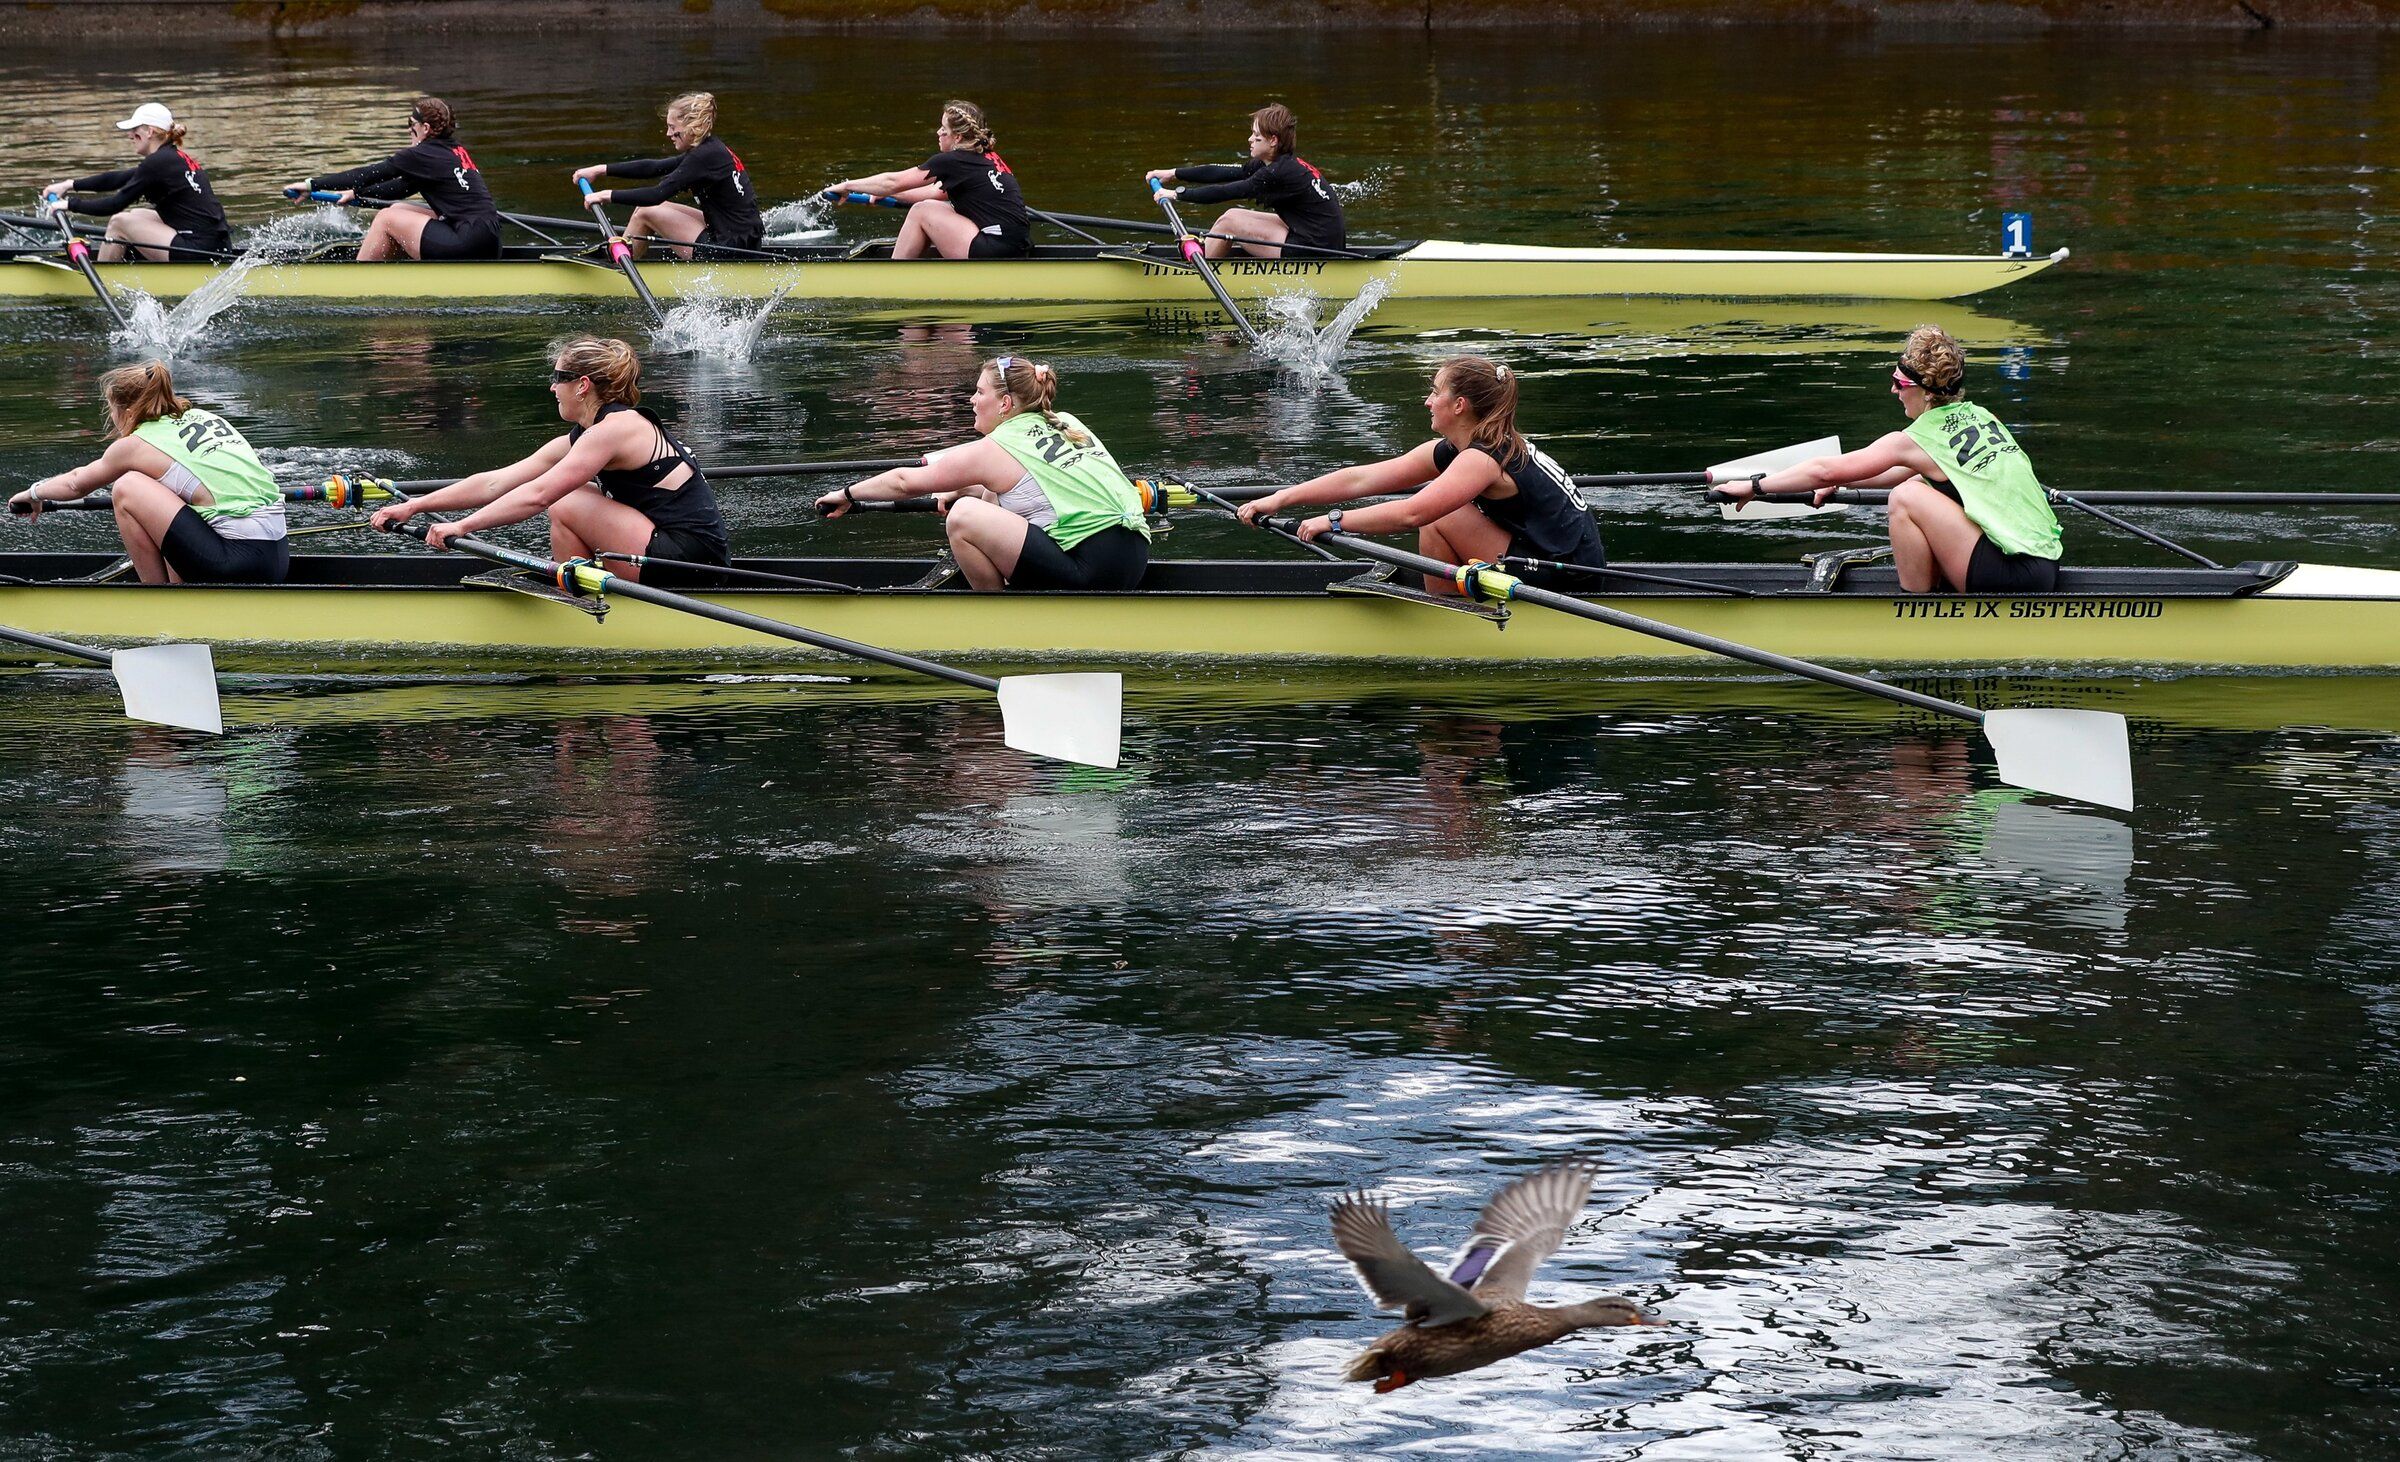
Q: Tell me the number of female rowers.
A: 10